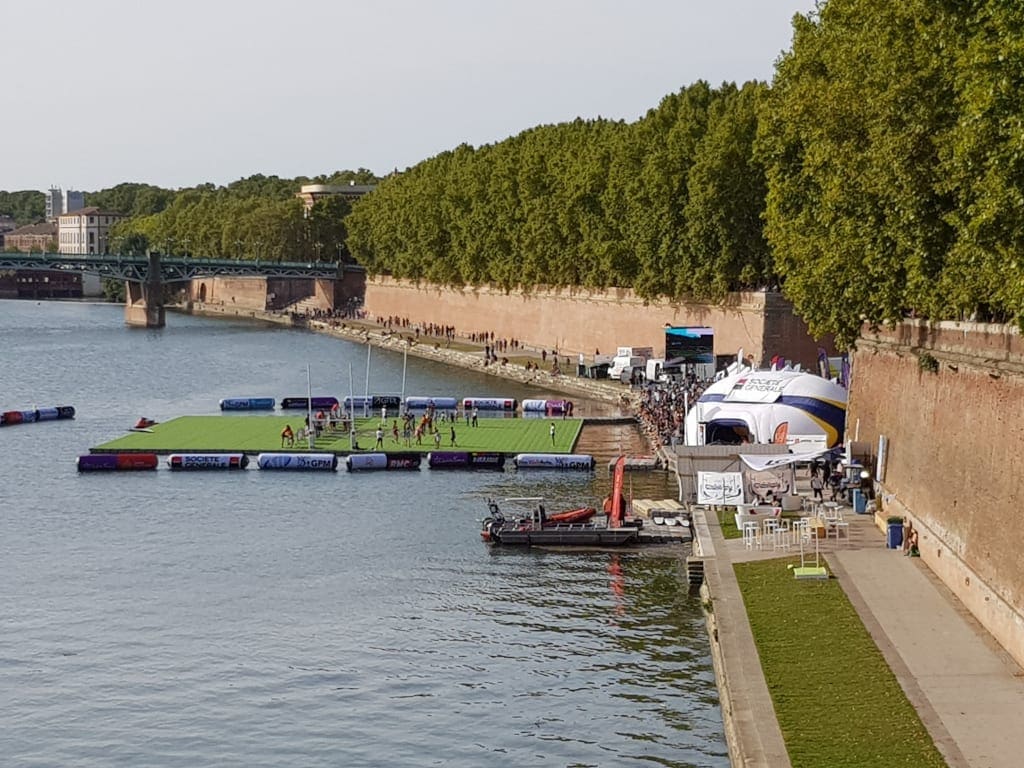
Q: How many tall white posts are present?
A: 4